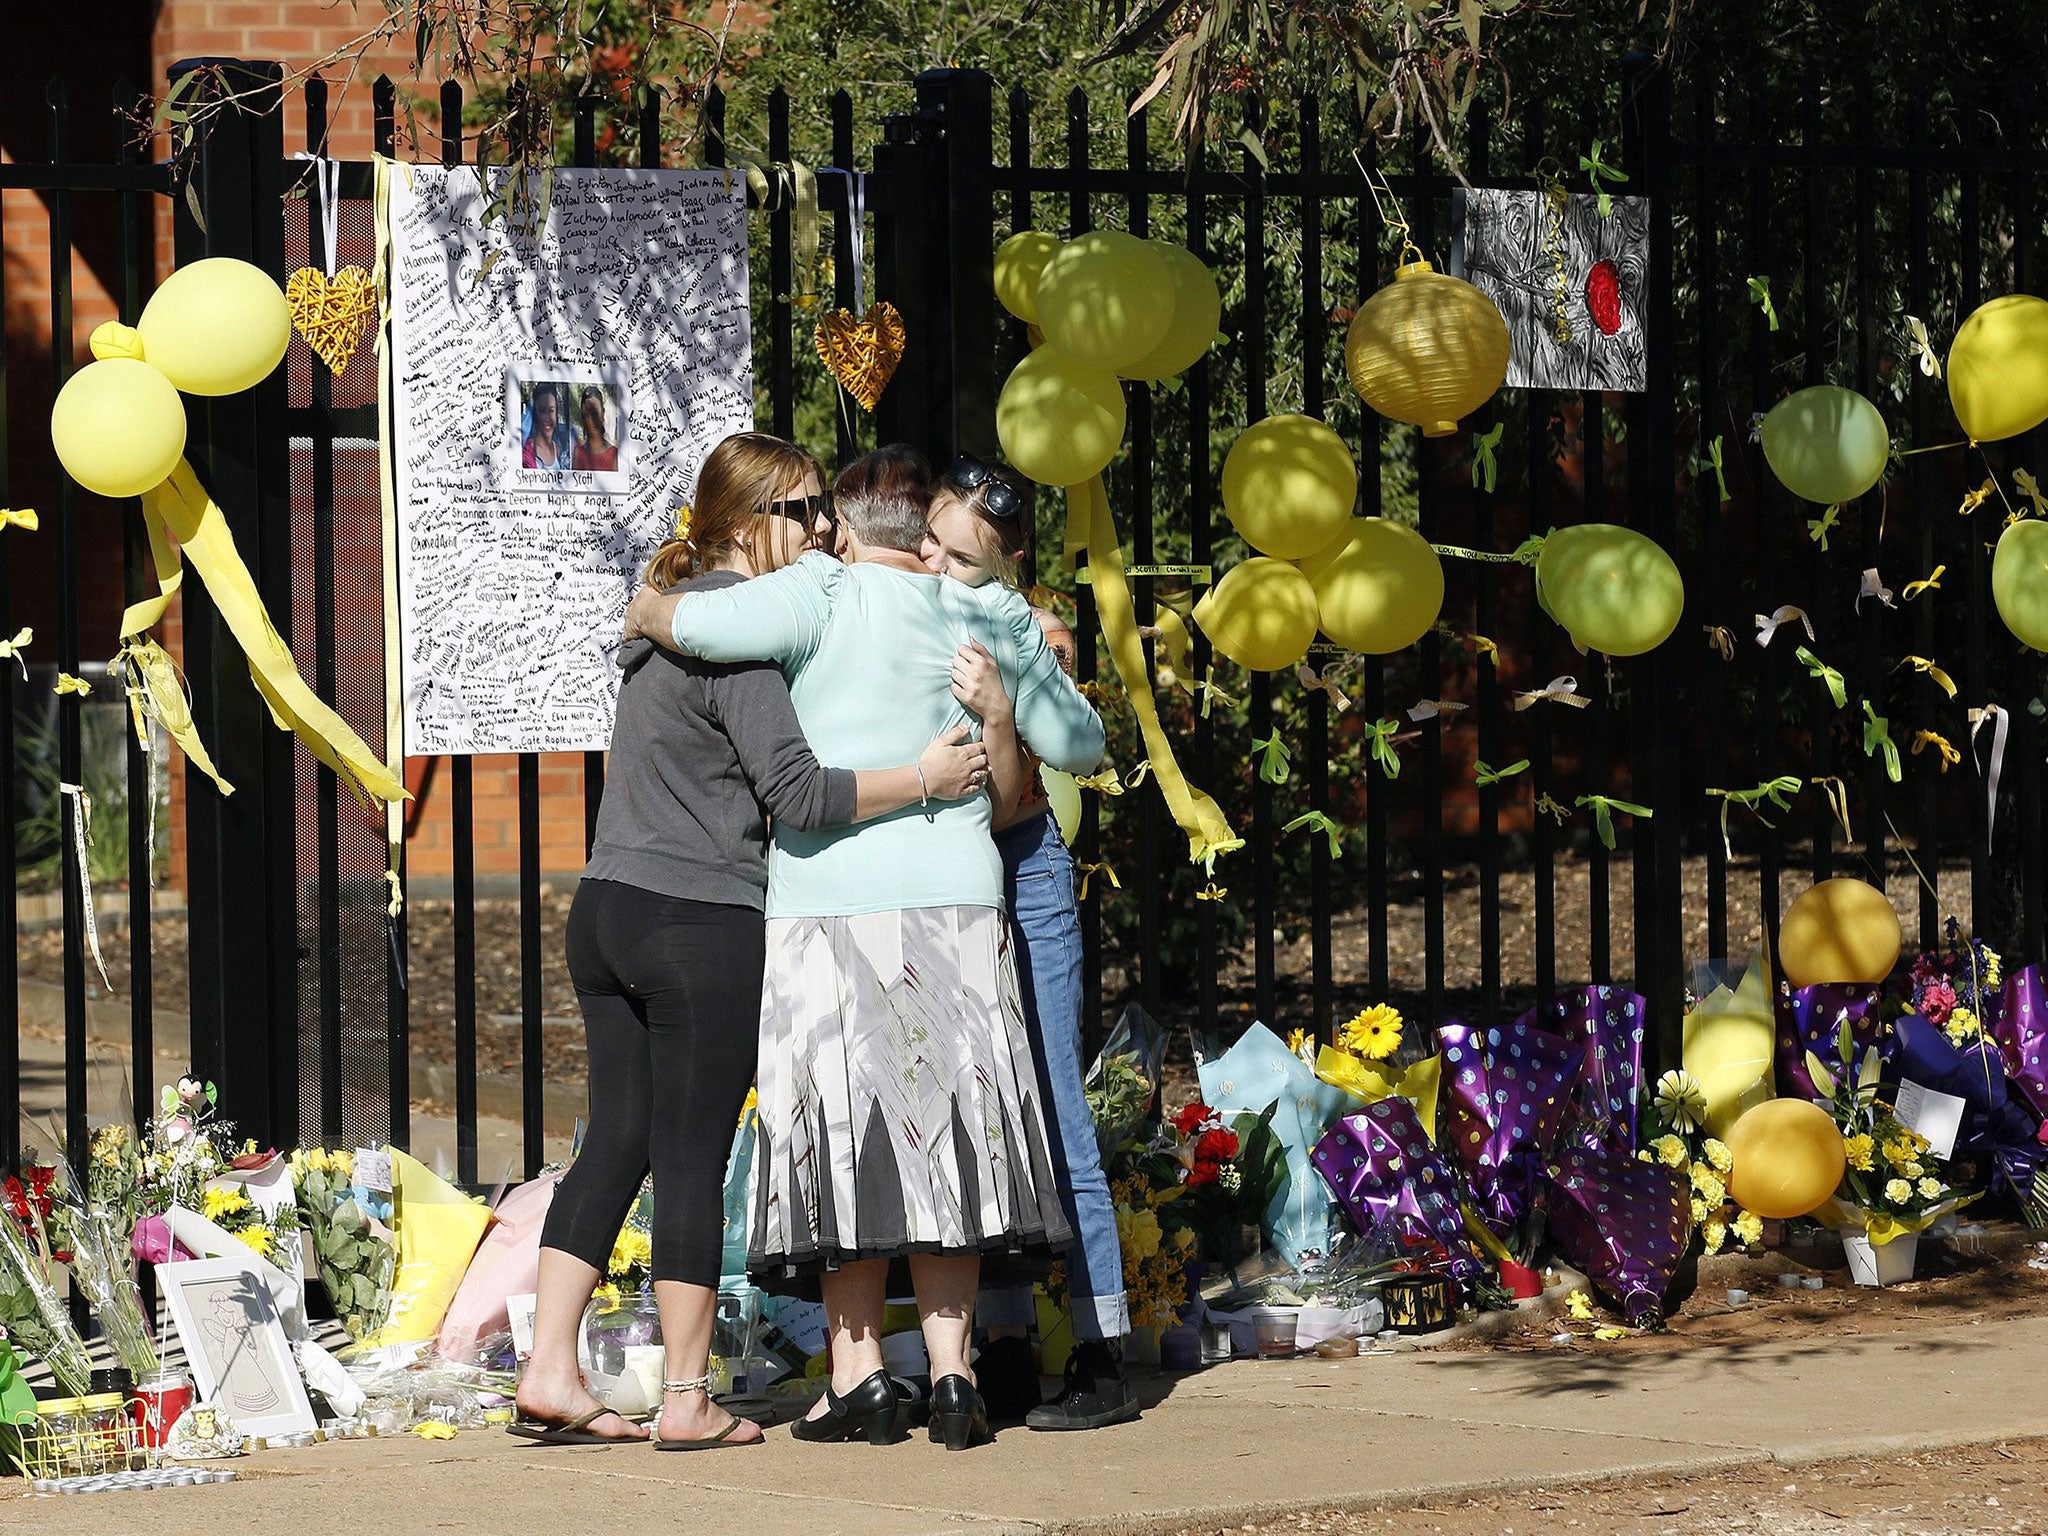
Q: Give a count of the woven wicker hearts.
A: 2